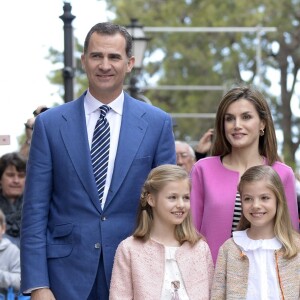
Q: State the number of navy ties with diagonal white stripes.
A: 1